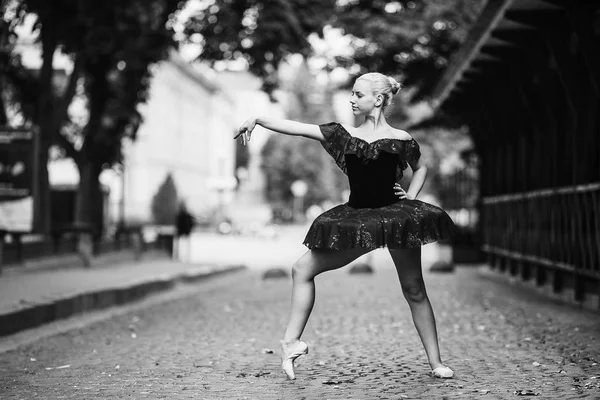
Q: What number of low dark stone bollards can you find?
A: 3